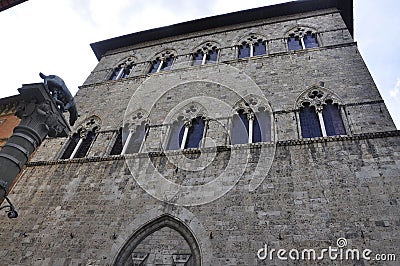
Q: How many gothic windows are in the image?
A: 10